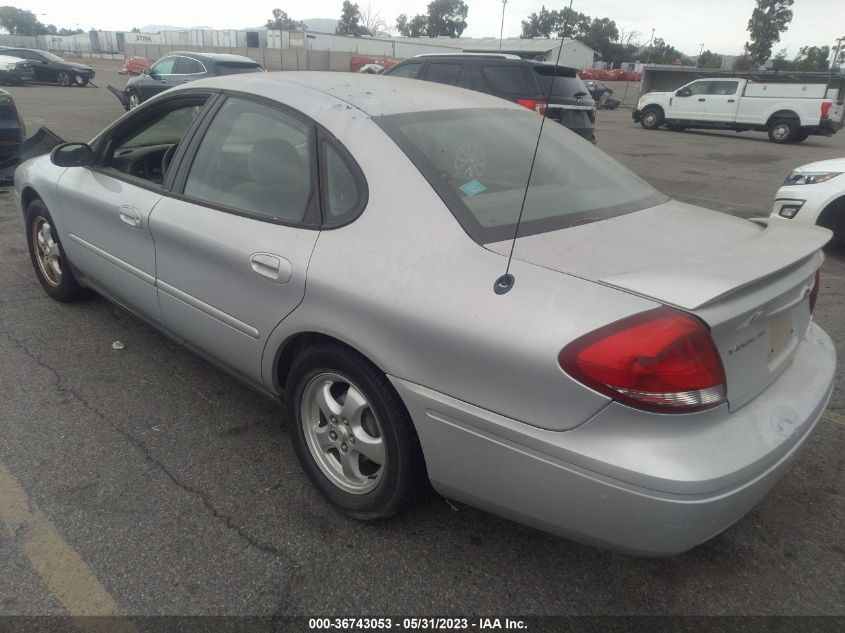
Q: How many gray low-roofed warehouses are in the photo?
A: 1